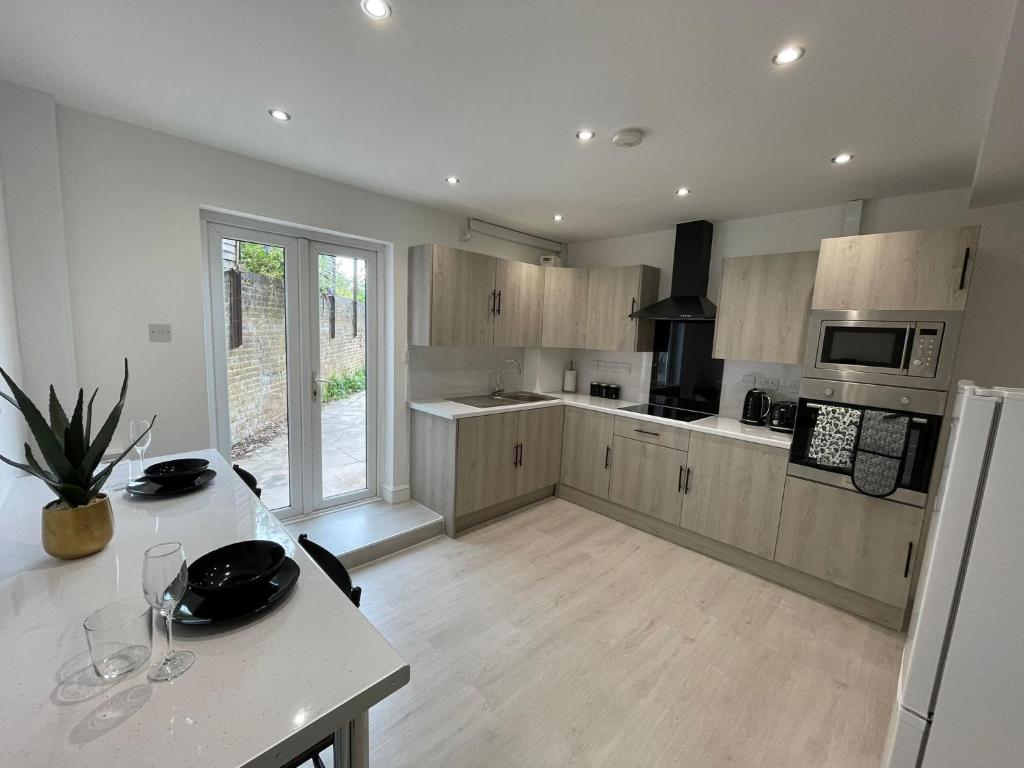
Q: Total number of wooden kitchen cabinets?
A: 12